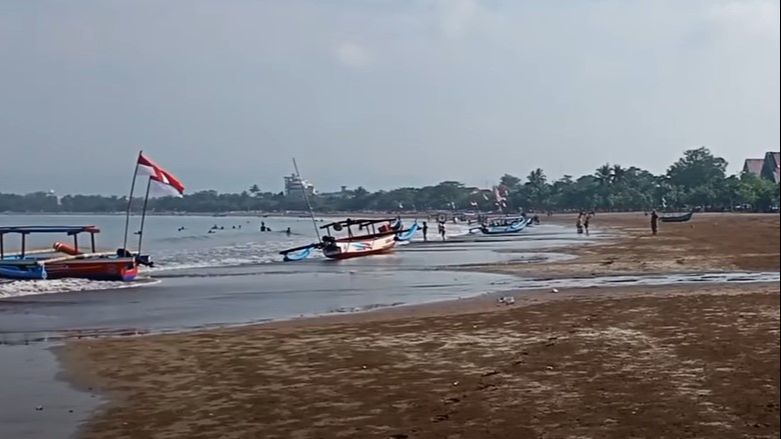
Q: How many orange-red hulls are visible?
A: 2